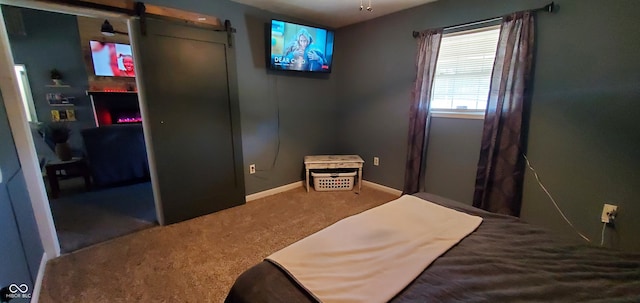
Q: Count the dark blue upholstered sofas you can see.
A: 1